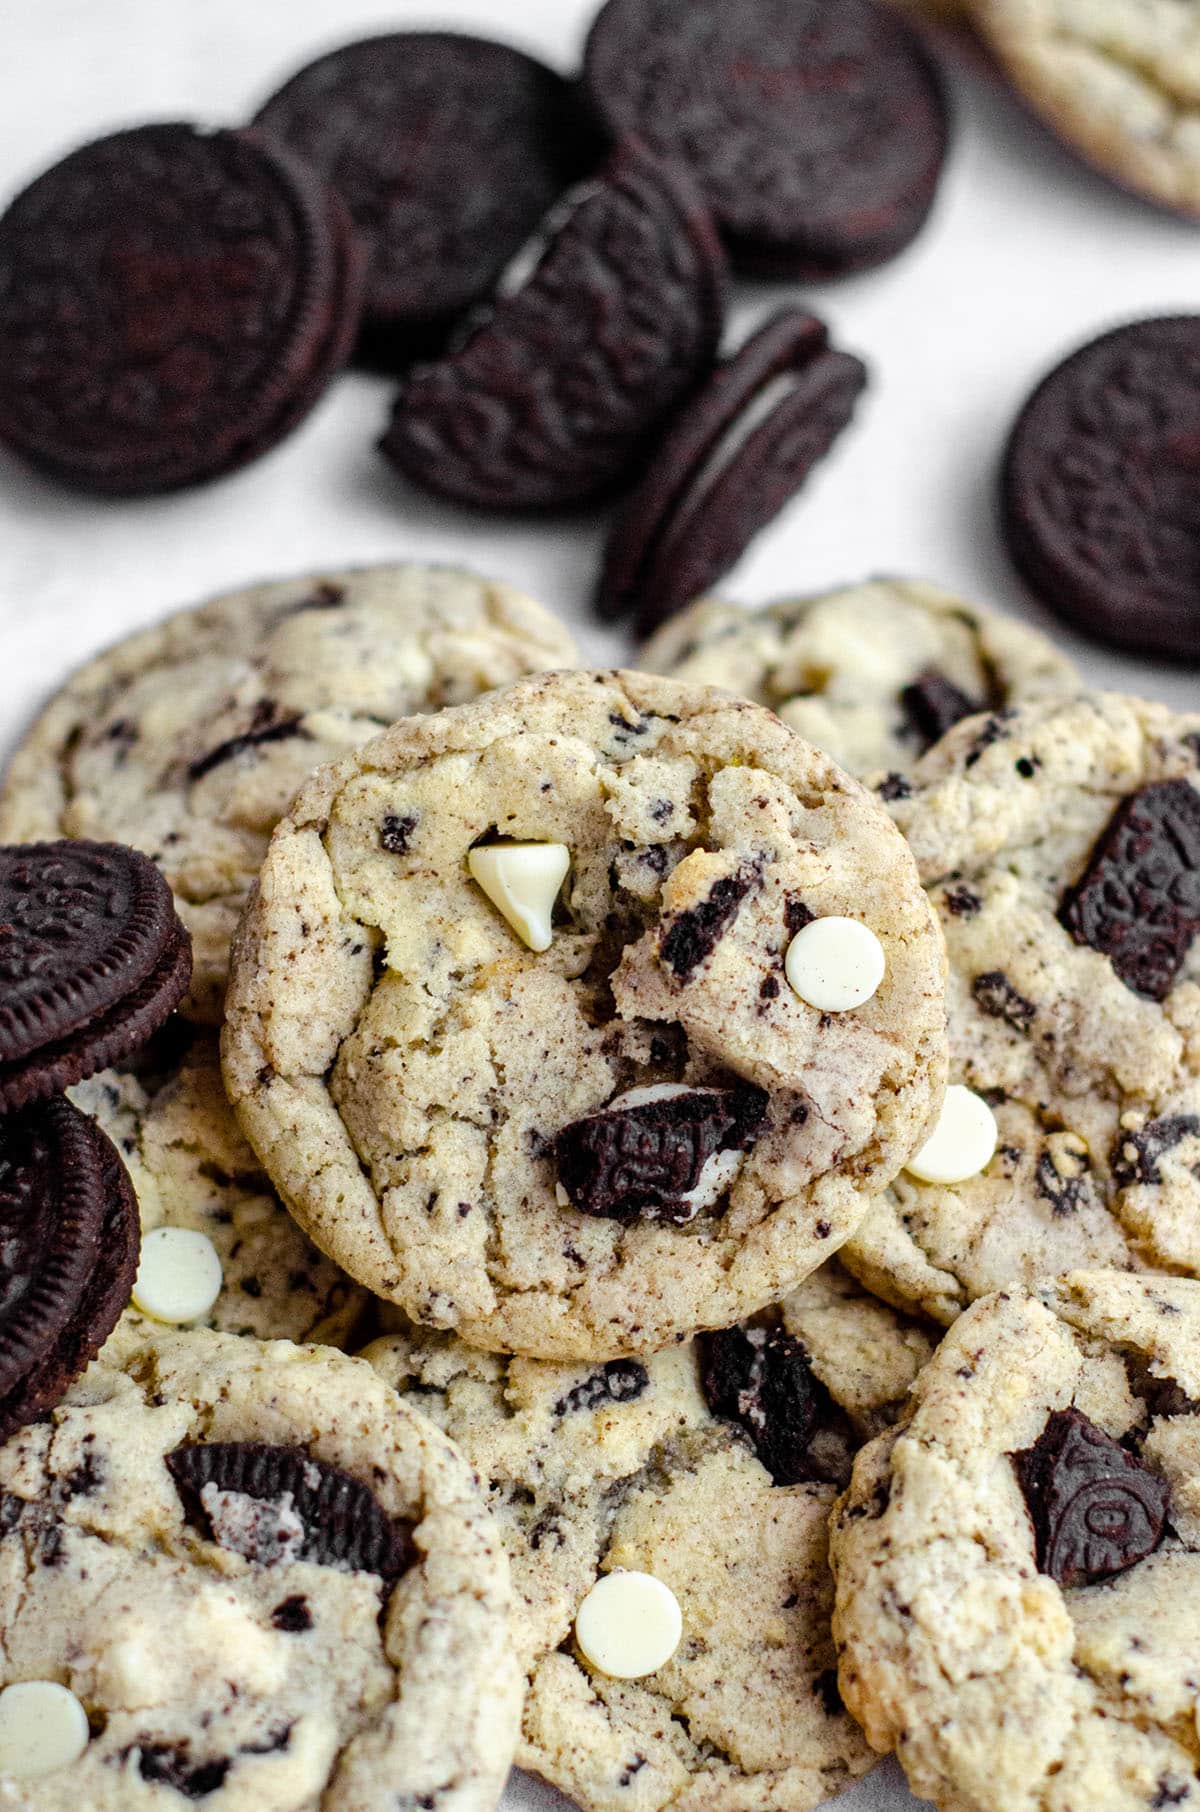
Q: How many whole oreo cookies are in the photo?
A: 6